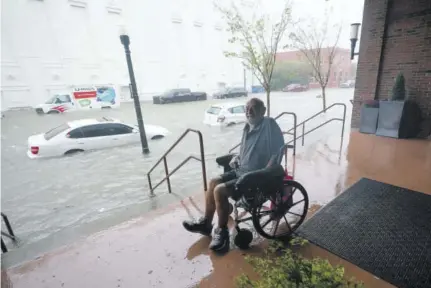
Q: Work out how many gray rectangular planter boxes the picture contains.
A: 2